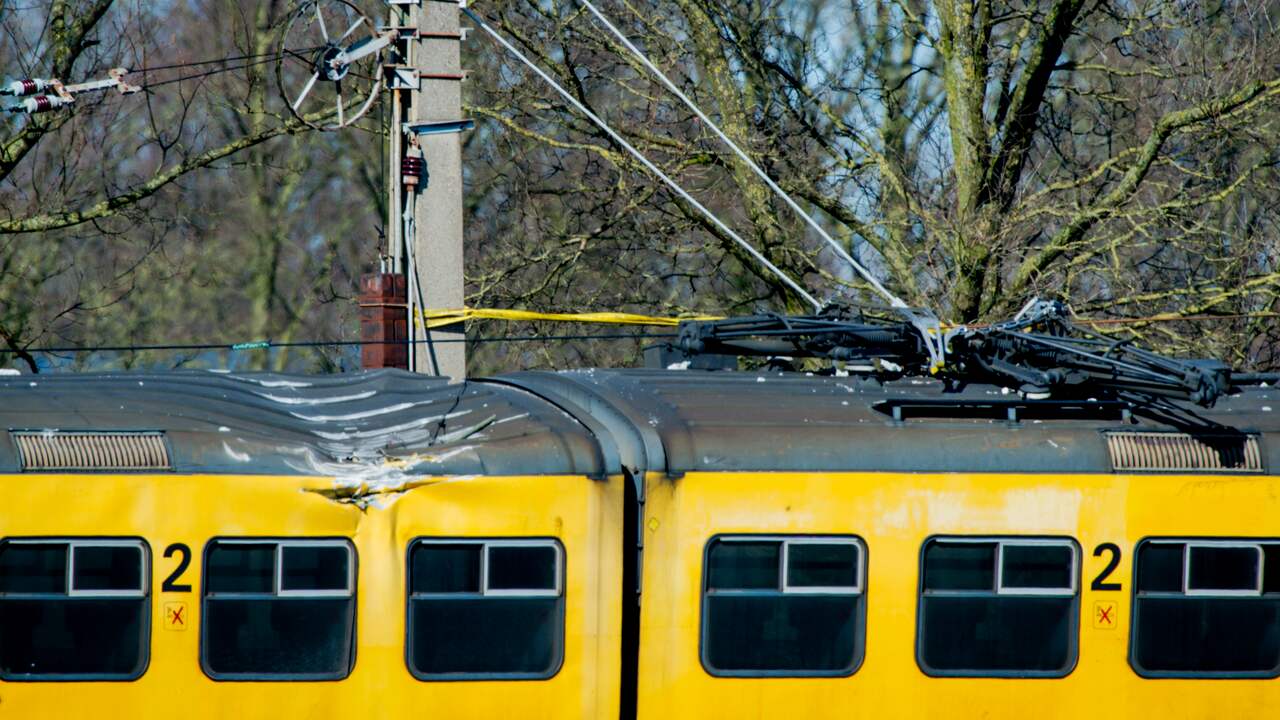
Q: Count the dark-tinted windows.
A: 6